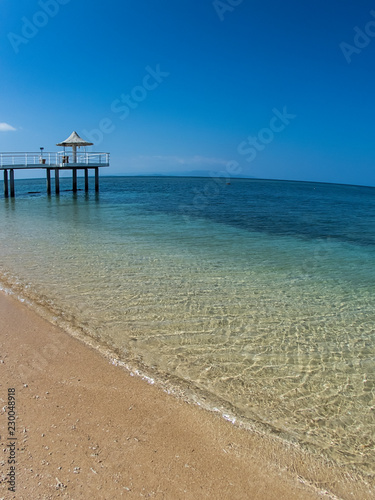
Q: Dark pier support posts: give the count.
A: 7